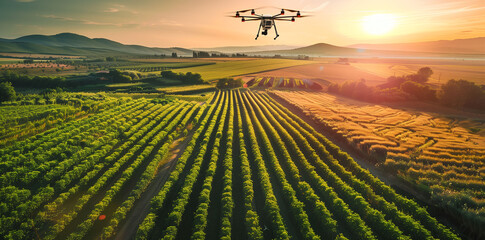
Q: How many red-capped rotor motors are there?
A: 6